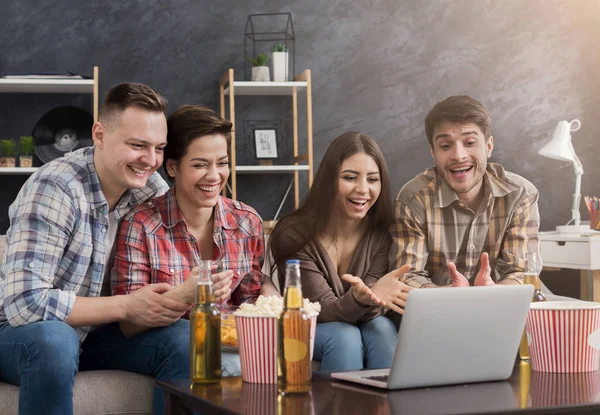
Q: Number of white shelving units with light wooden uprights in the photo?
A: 2